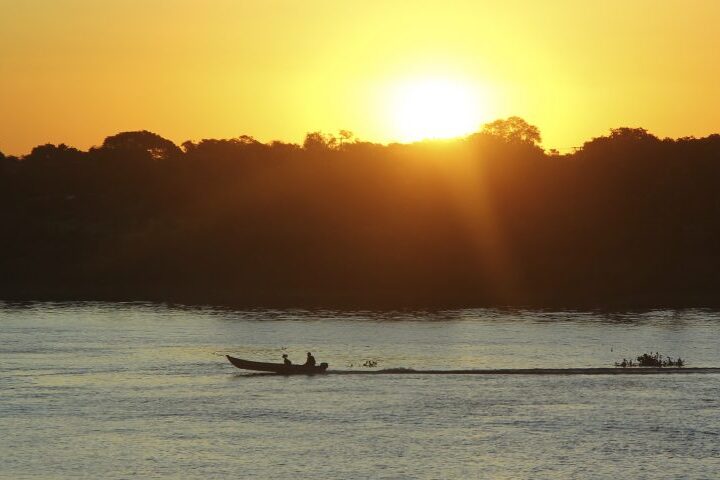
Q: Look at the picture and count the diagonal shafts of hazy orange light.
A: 1